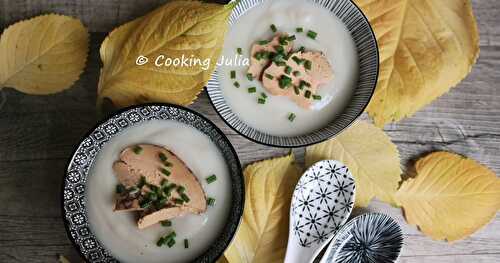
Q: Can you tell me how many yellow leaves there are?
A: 6